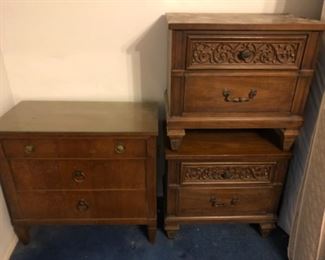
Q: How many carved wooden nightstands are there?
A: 2